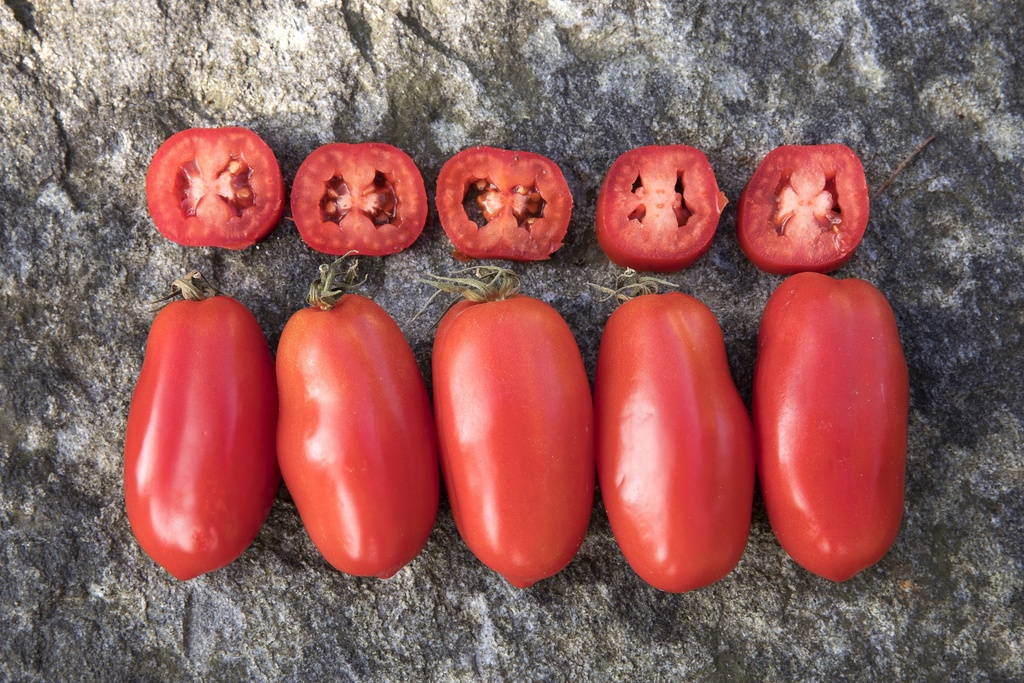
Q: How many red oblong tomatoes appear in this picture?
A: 5